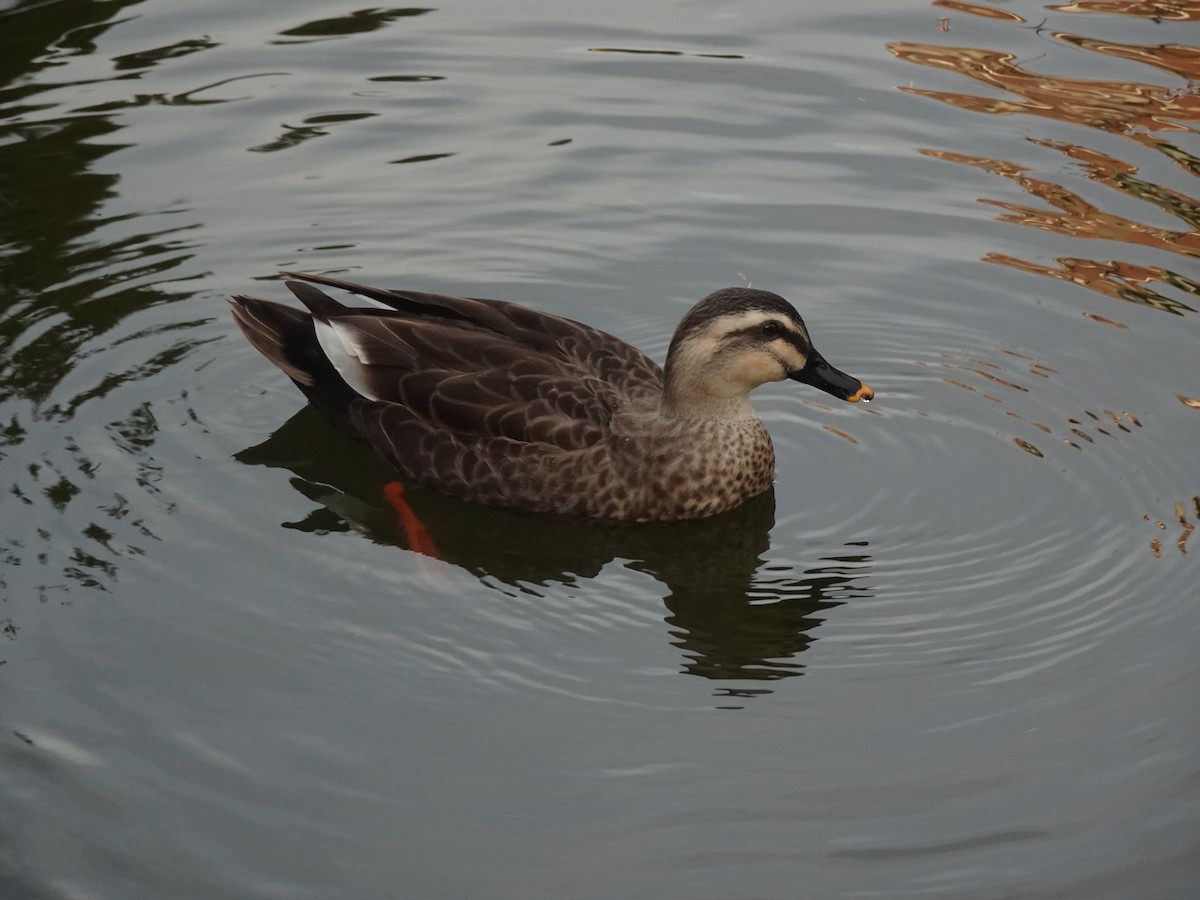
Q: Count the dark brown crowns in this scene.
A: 1